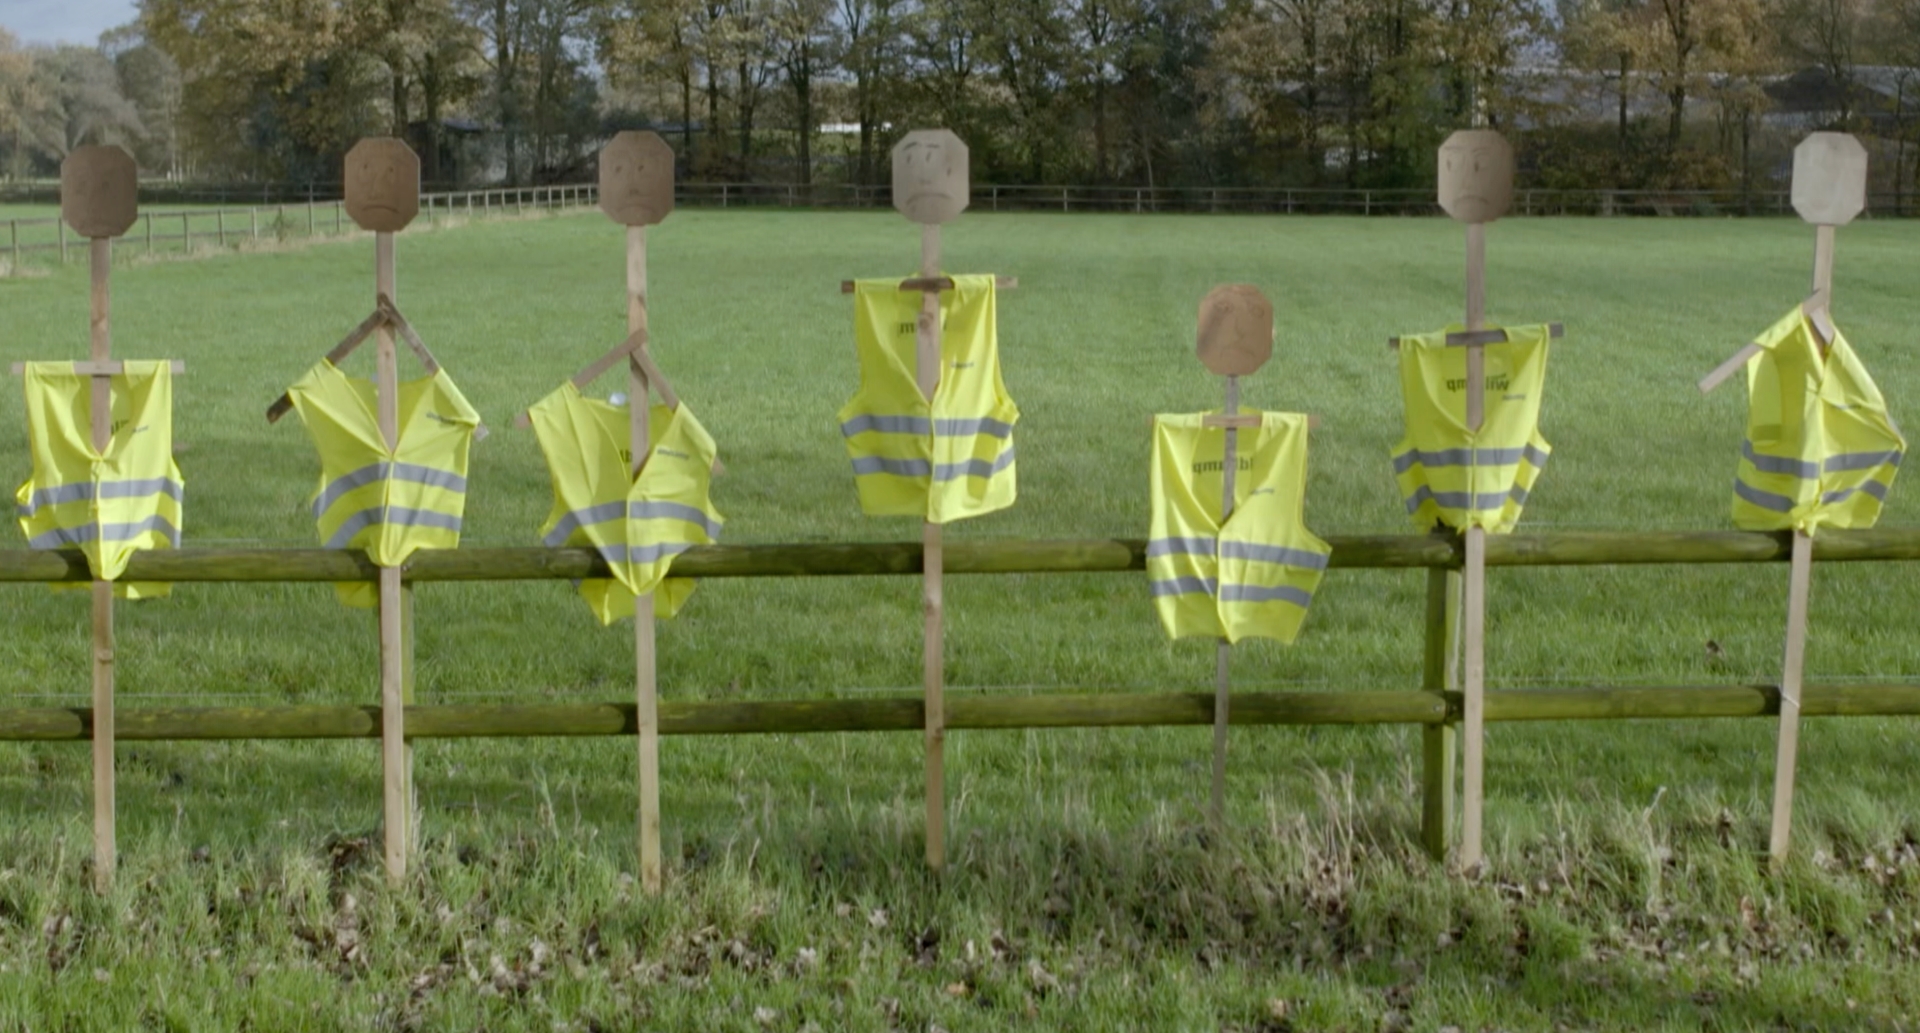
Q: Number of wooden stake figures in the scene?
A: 7